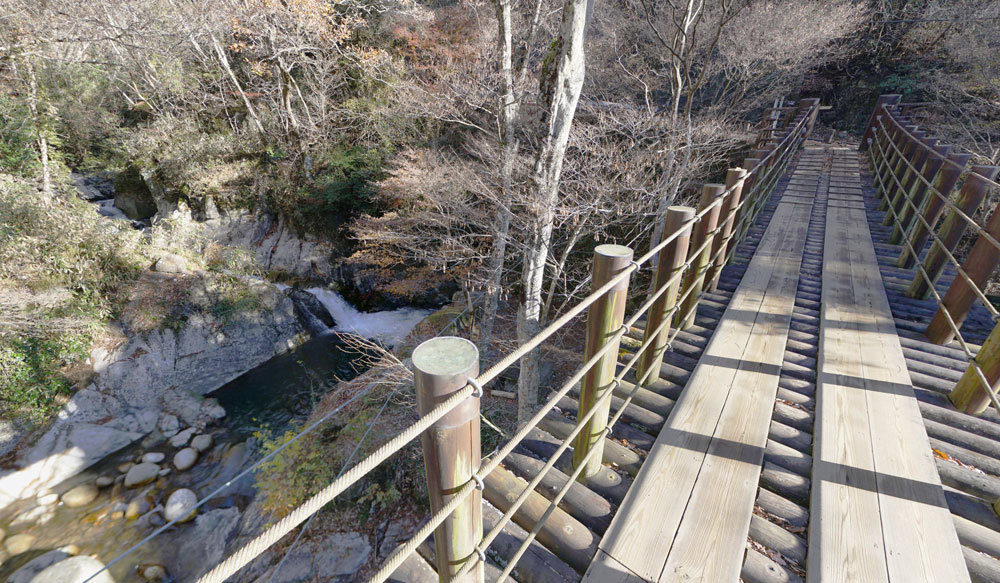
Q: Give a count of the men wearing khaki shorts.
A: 0